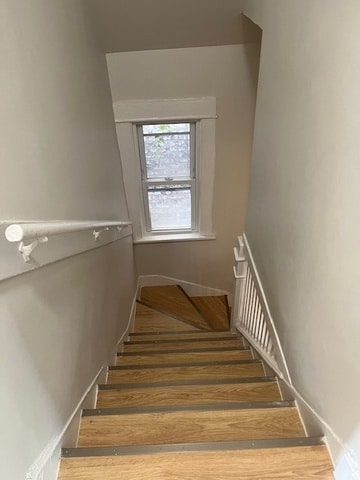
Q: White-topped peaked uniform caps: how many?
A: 0